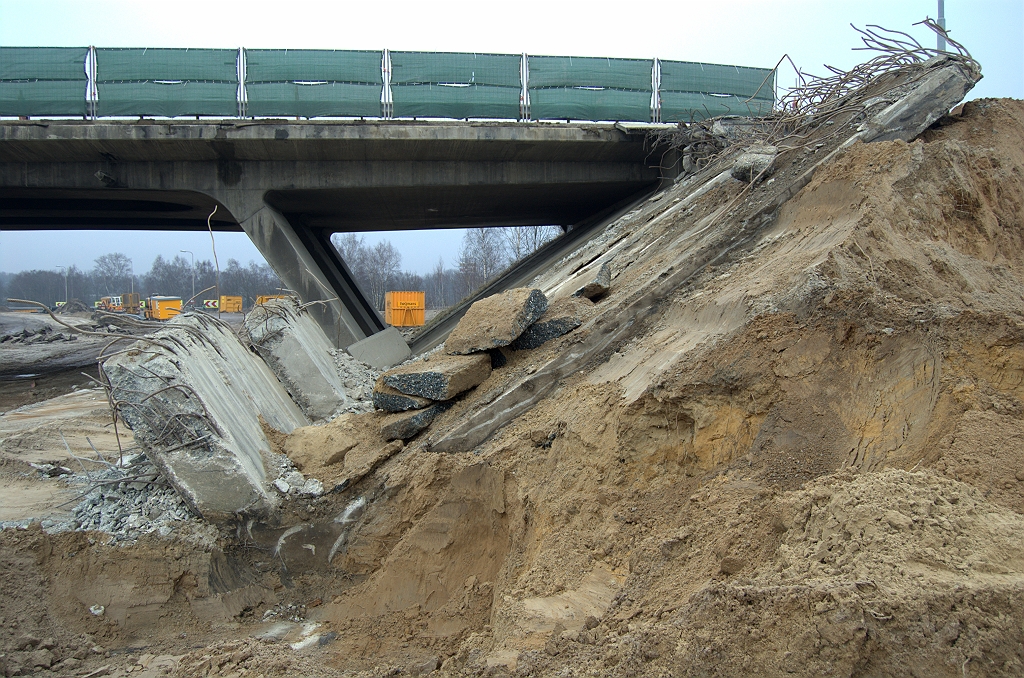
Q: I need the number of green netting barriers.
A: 6